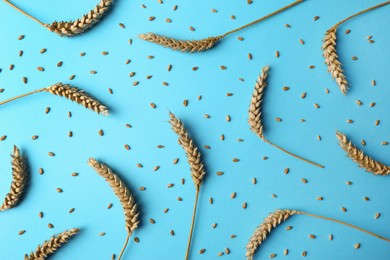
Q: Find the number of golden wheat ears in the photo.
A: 11